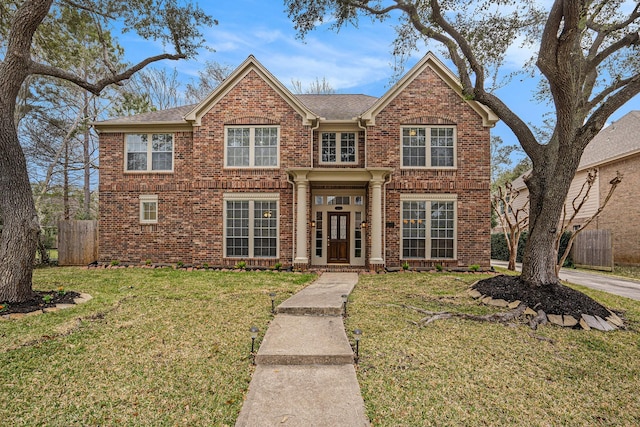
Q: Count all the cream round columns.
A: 2